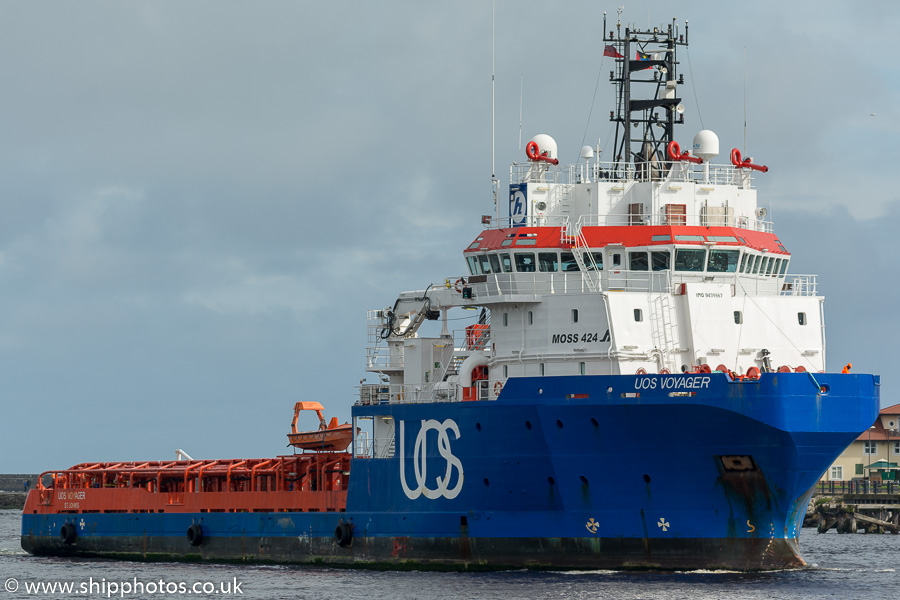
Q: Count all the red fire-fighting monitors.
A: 3